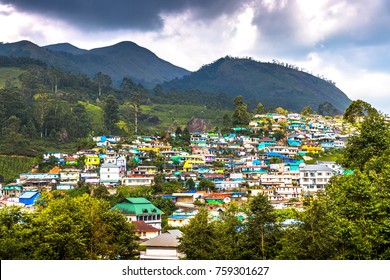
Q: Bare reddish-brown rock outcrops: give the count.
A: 1